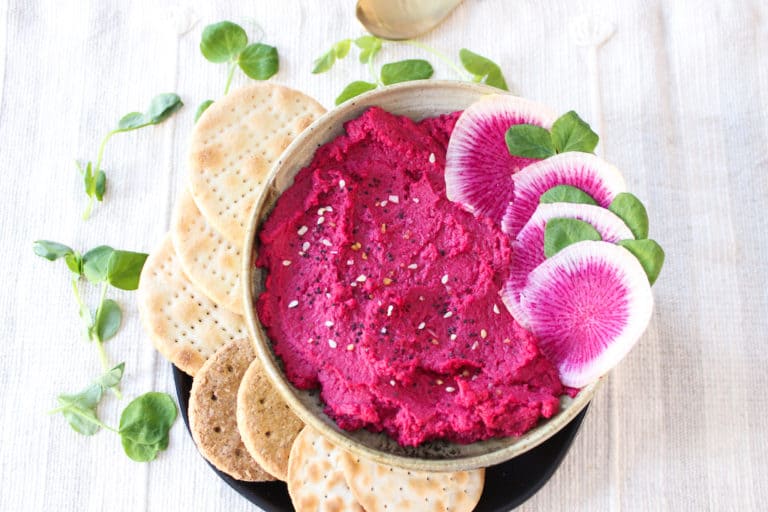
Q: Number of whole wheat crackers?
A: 2